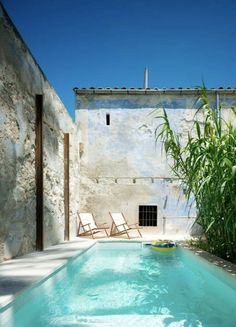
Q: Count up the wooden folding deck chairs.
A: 2